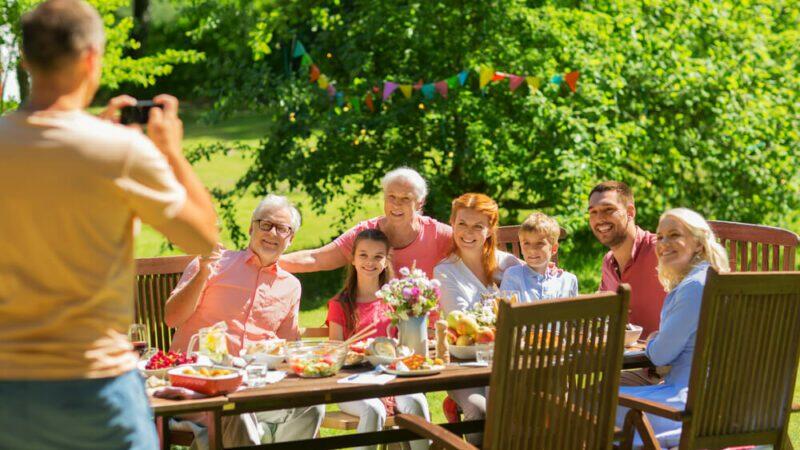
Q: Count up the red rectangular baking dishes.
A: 1